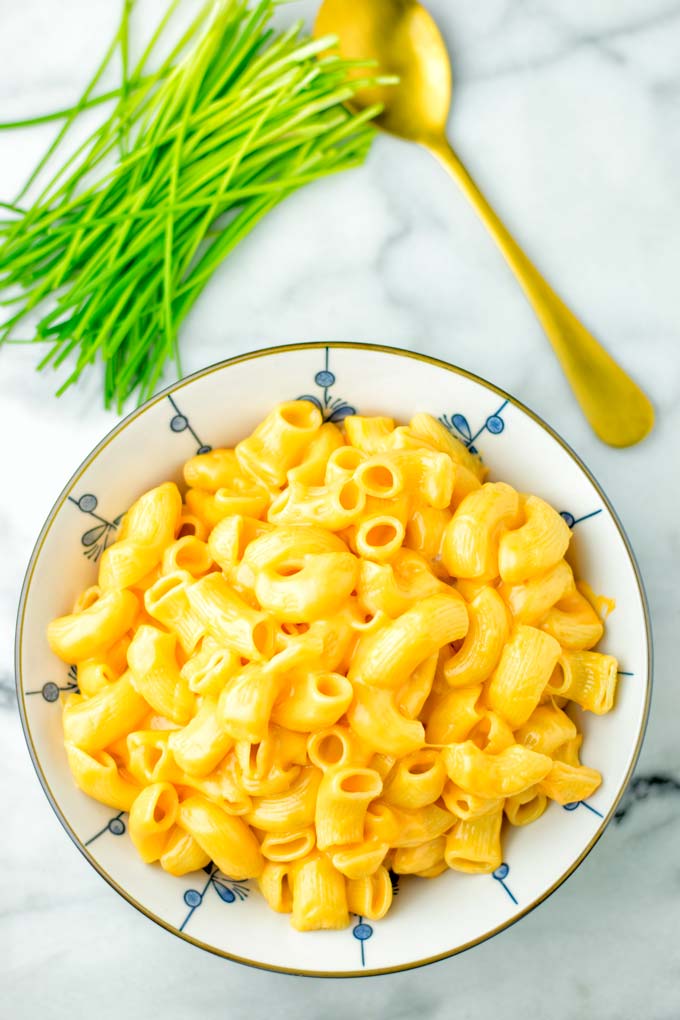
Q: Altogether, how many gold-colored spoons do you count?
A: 1